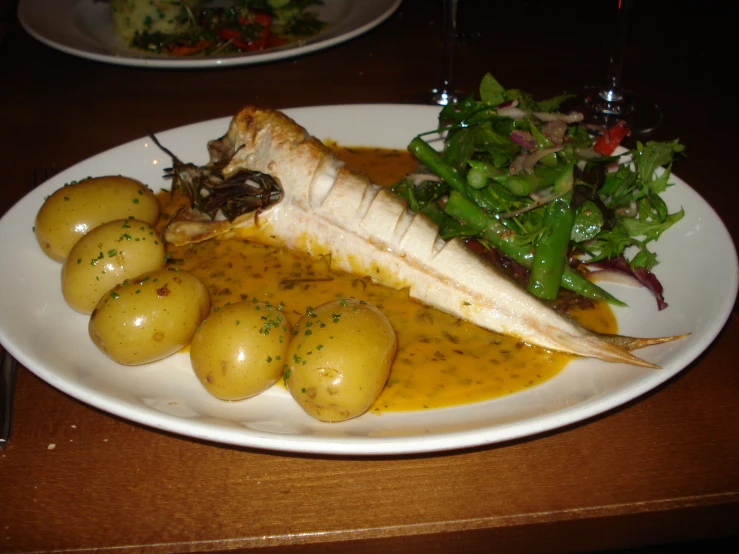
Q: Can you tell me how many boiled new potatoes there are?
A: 5